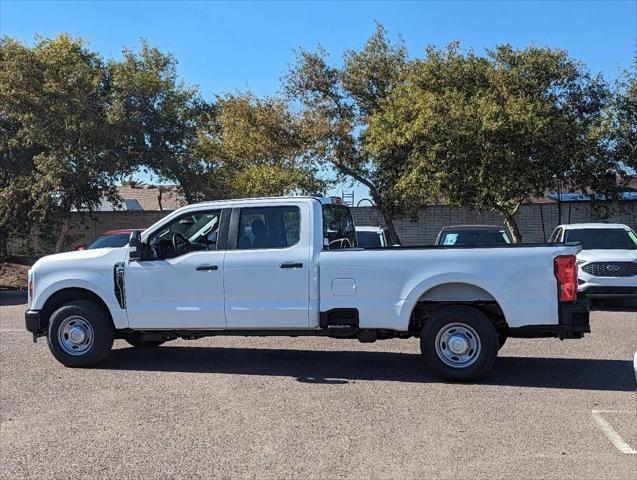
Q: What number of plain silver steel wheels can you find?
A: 2